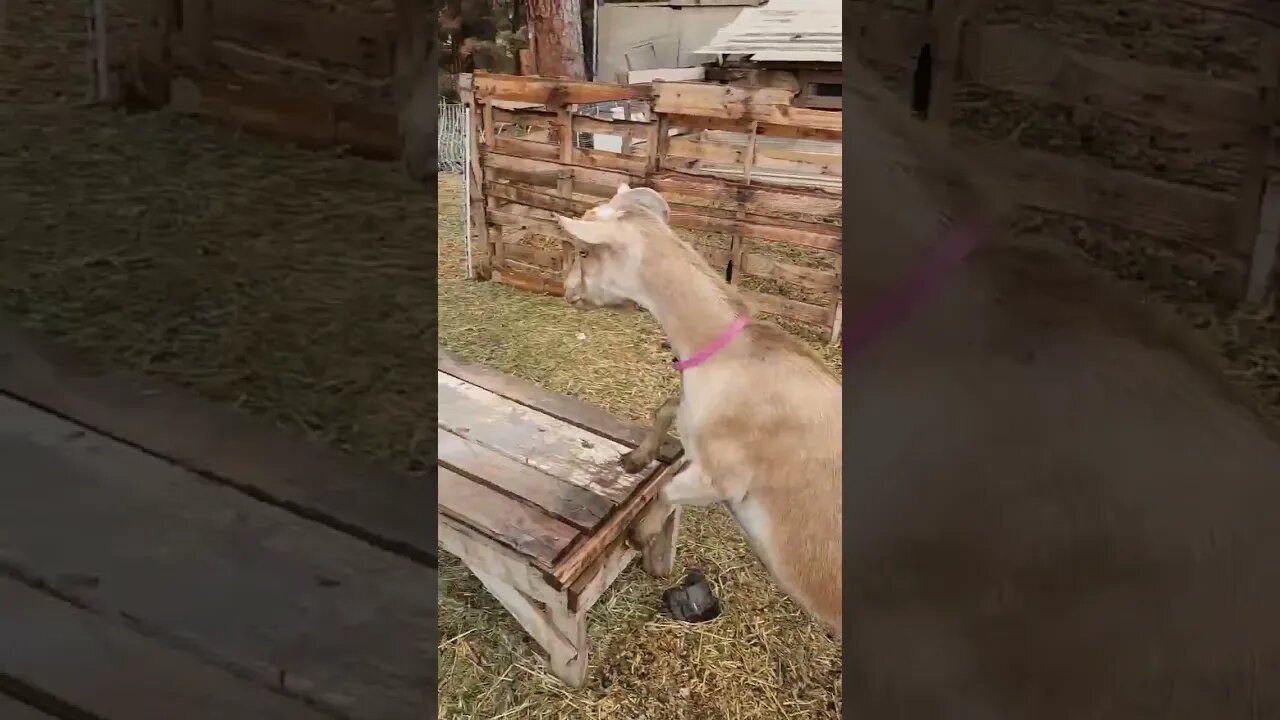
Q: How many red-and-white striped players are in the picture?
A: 0